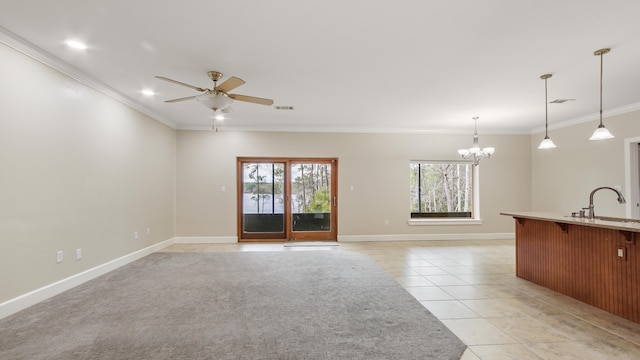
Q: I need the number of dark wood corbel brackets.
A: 3